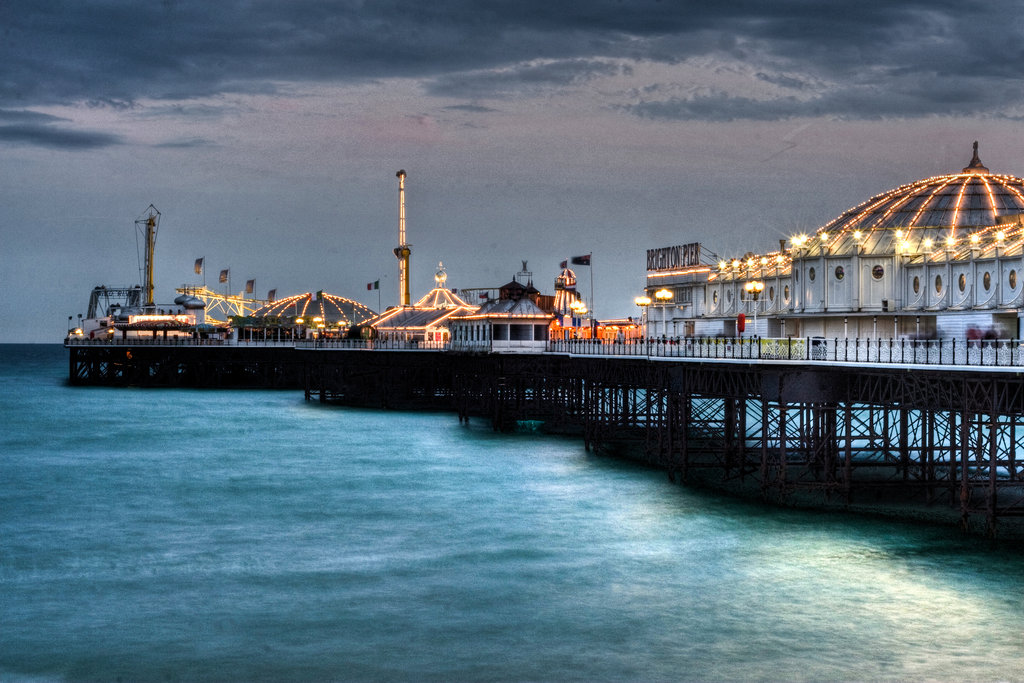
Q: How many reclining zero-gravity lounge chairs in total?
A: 0